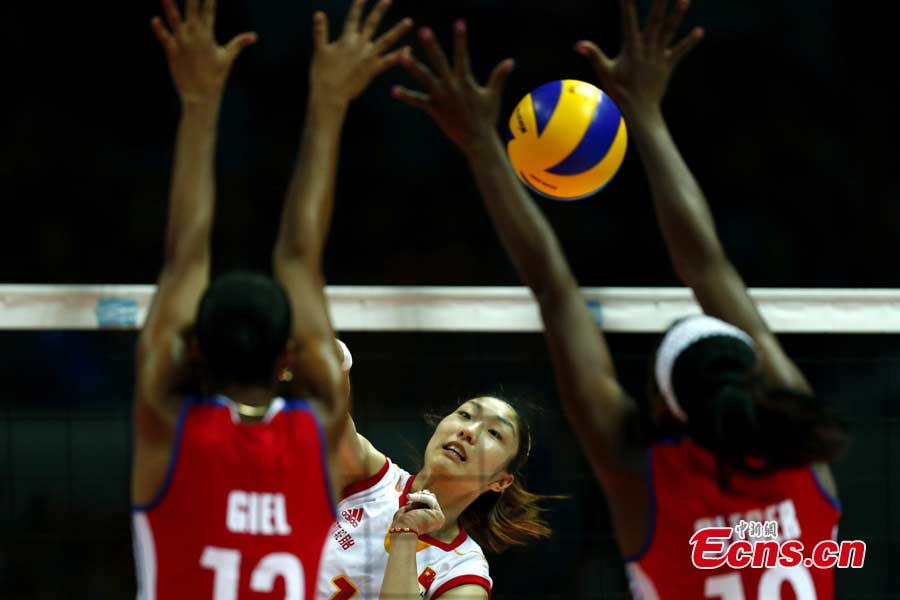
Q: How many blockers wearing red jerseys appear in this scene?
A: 2